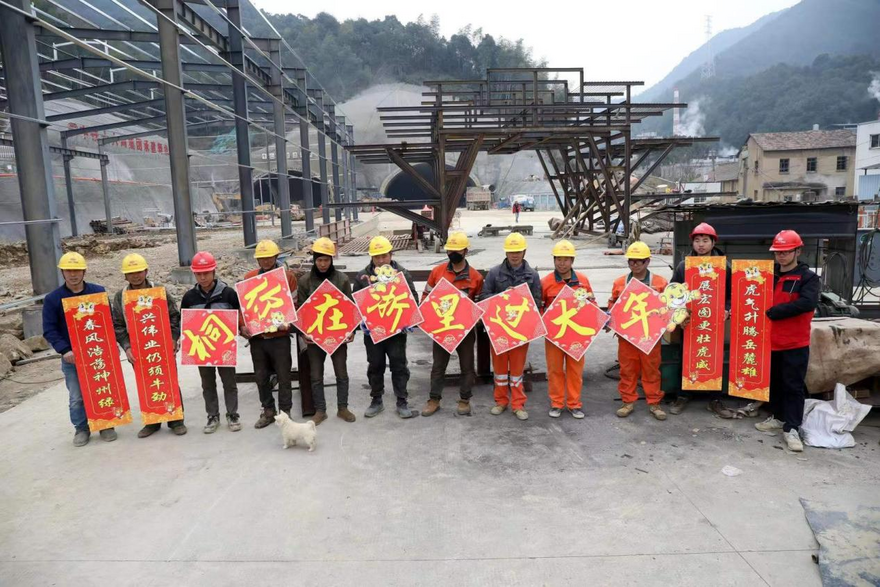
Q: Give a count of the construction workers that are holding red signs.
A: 12